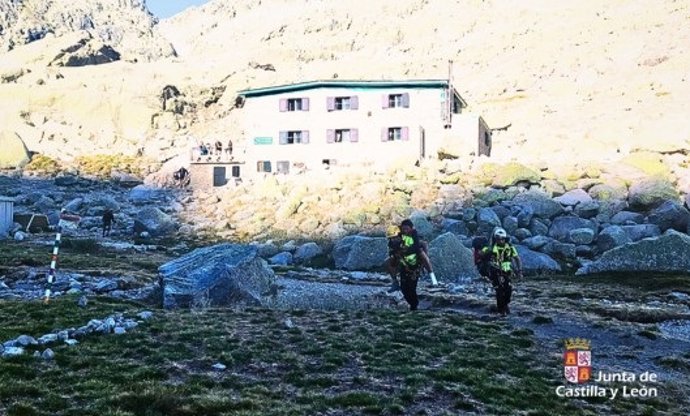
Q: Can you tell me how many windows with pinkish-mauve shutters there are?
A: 6